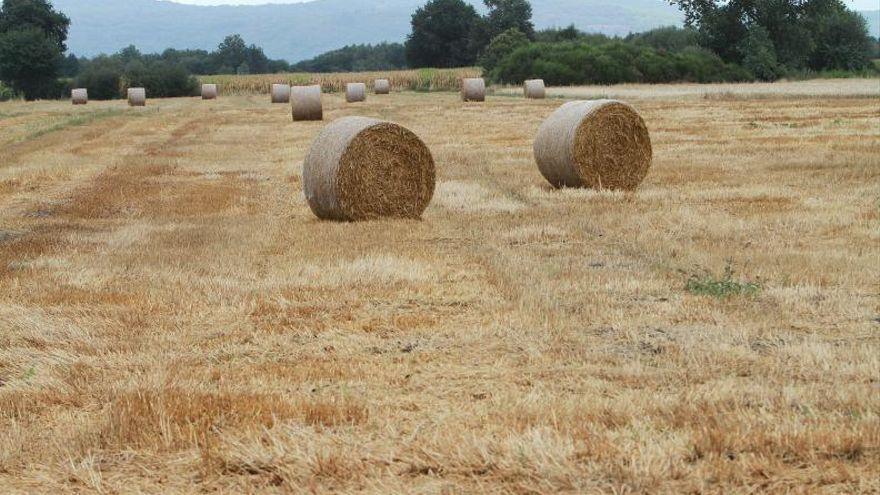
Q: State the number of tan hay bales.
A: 11